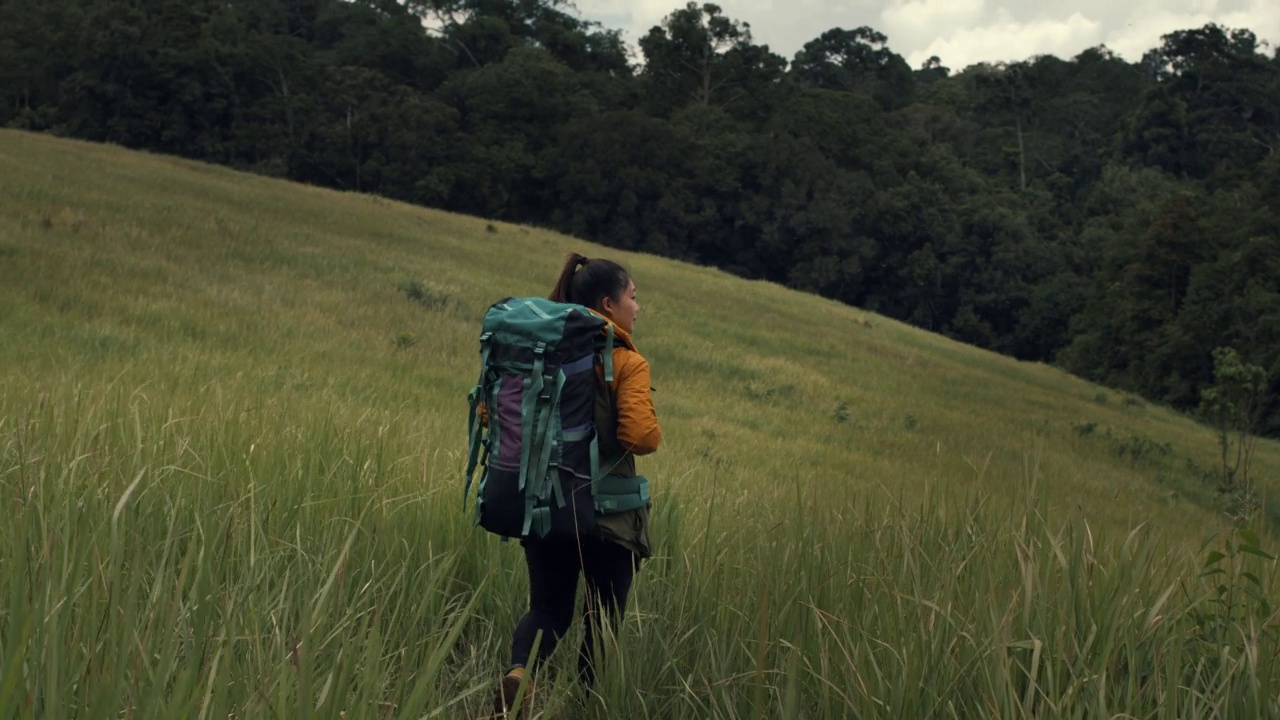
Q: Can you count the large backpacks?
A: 1